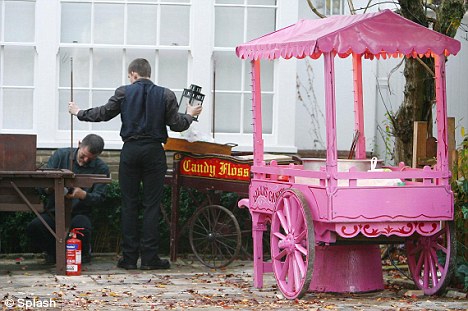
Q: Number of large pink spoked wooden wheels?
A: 2